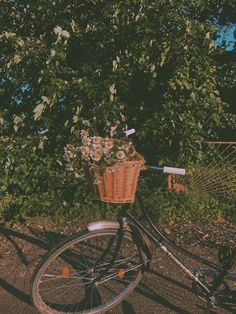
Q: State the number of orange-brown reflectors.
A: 2